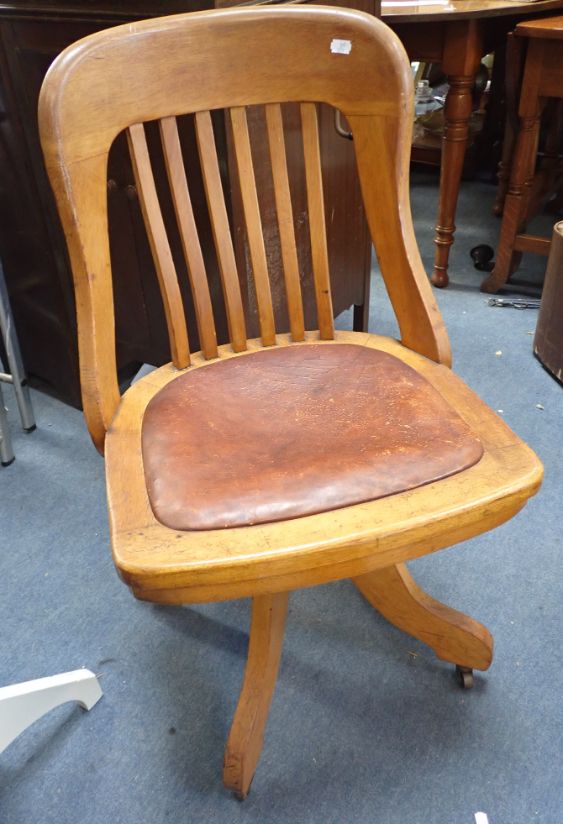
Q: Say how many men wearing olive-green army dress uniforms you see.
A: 0